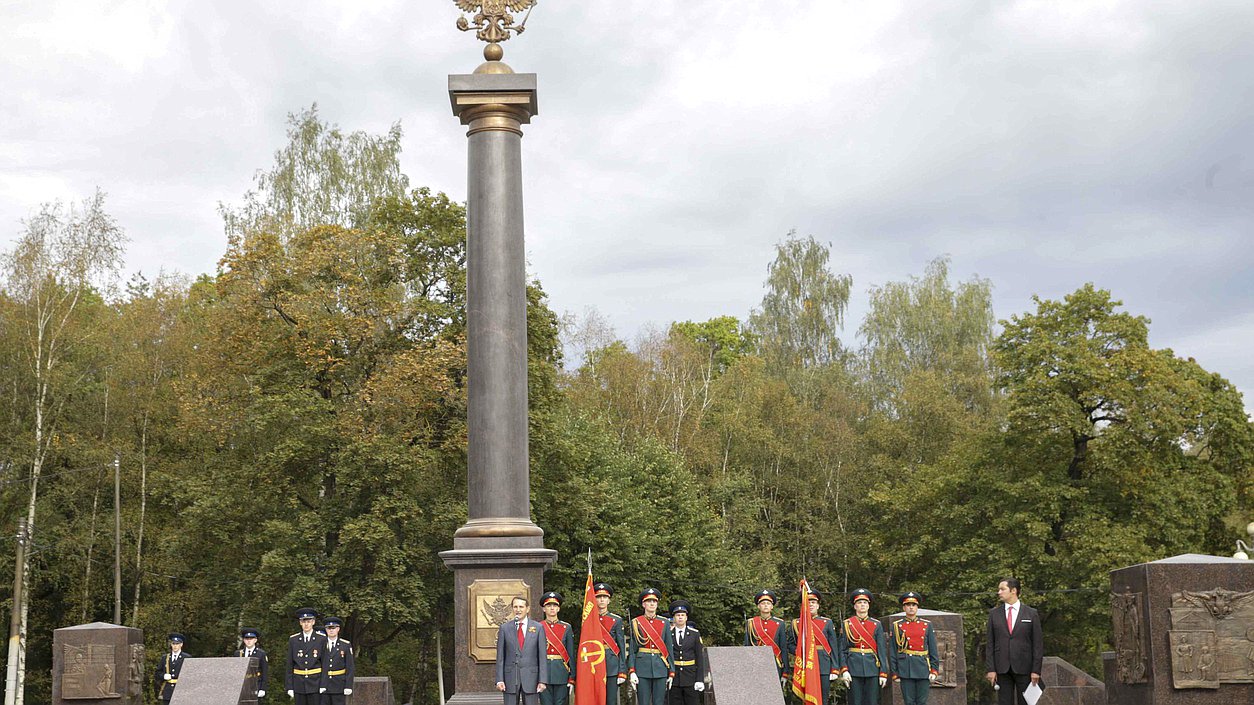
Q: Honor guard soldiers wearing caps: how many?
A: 12